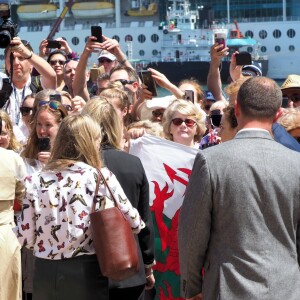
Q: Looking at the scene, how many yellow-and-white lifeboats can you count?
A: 2